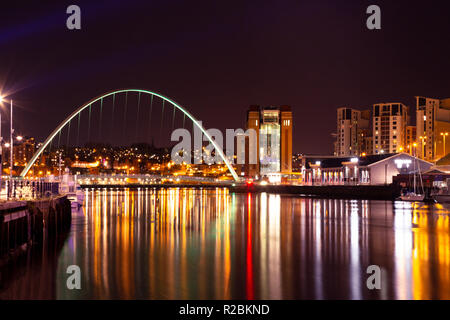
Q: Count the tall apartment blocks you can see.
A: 3